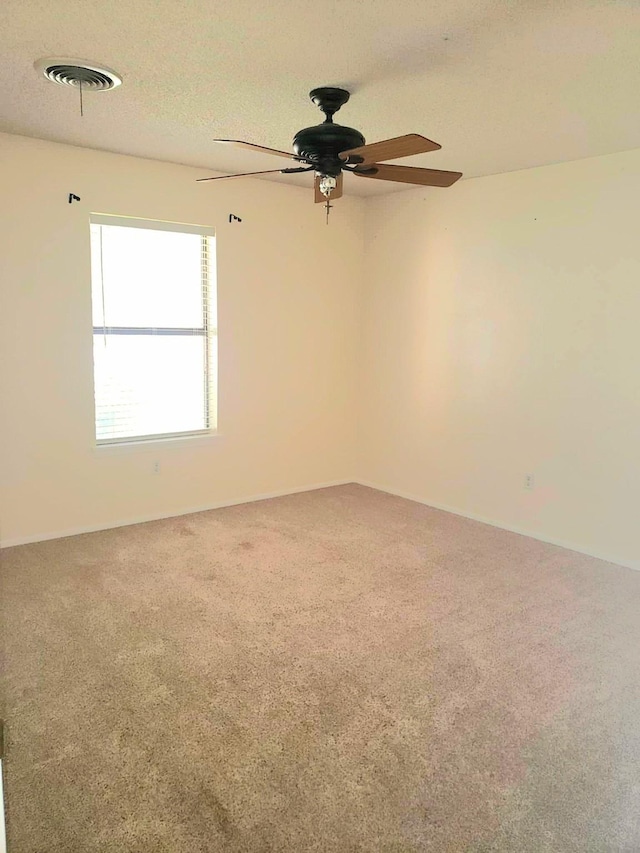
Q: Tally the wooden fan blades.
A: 5